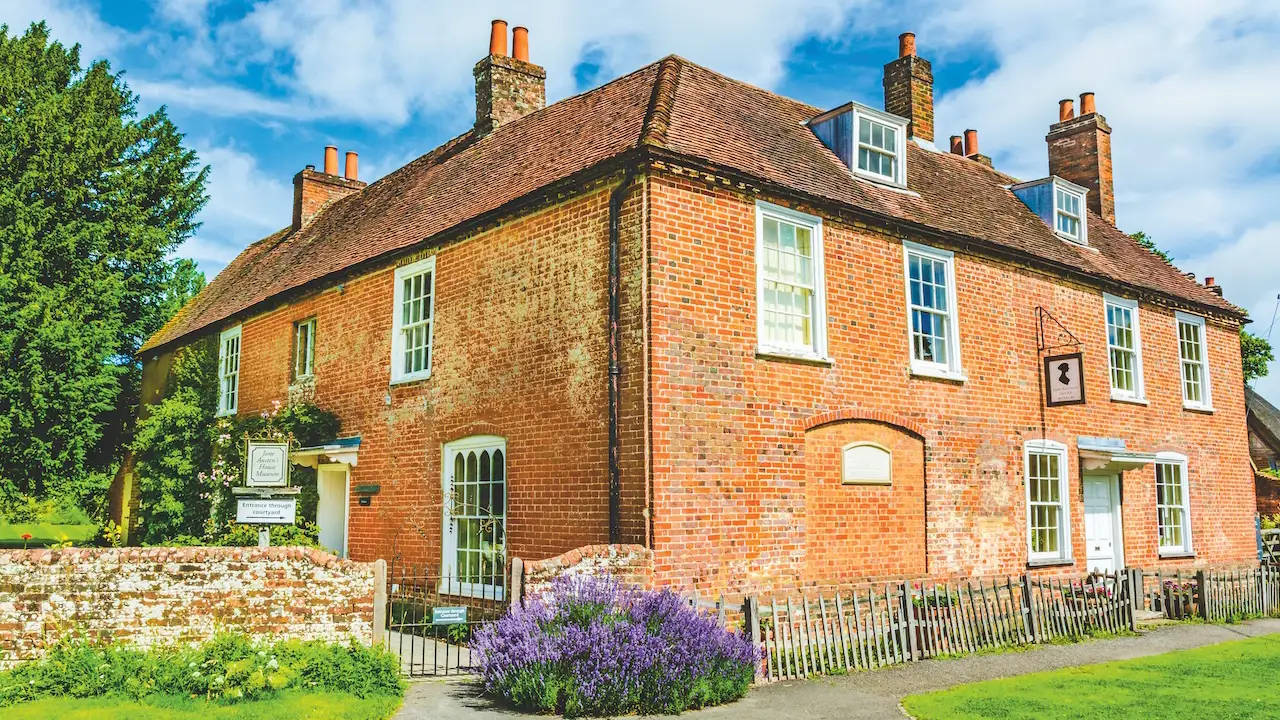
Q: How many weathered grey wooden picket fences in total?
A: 1